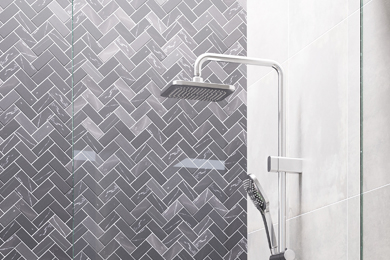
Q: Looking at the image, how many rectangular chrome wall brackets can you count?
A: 1